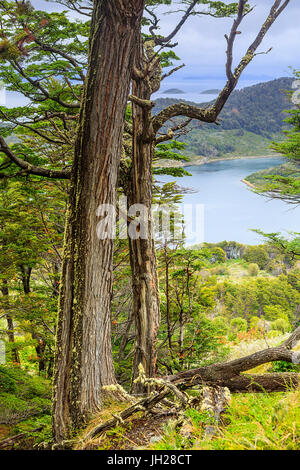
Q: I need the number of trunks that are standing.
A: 2